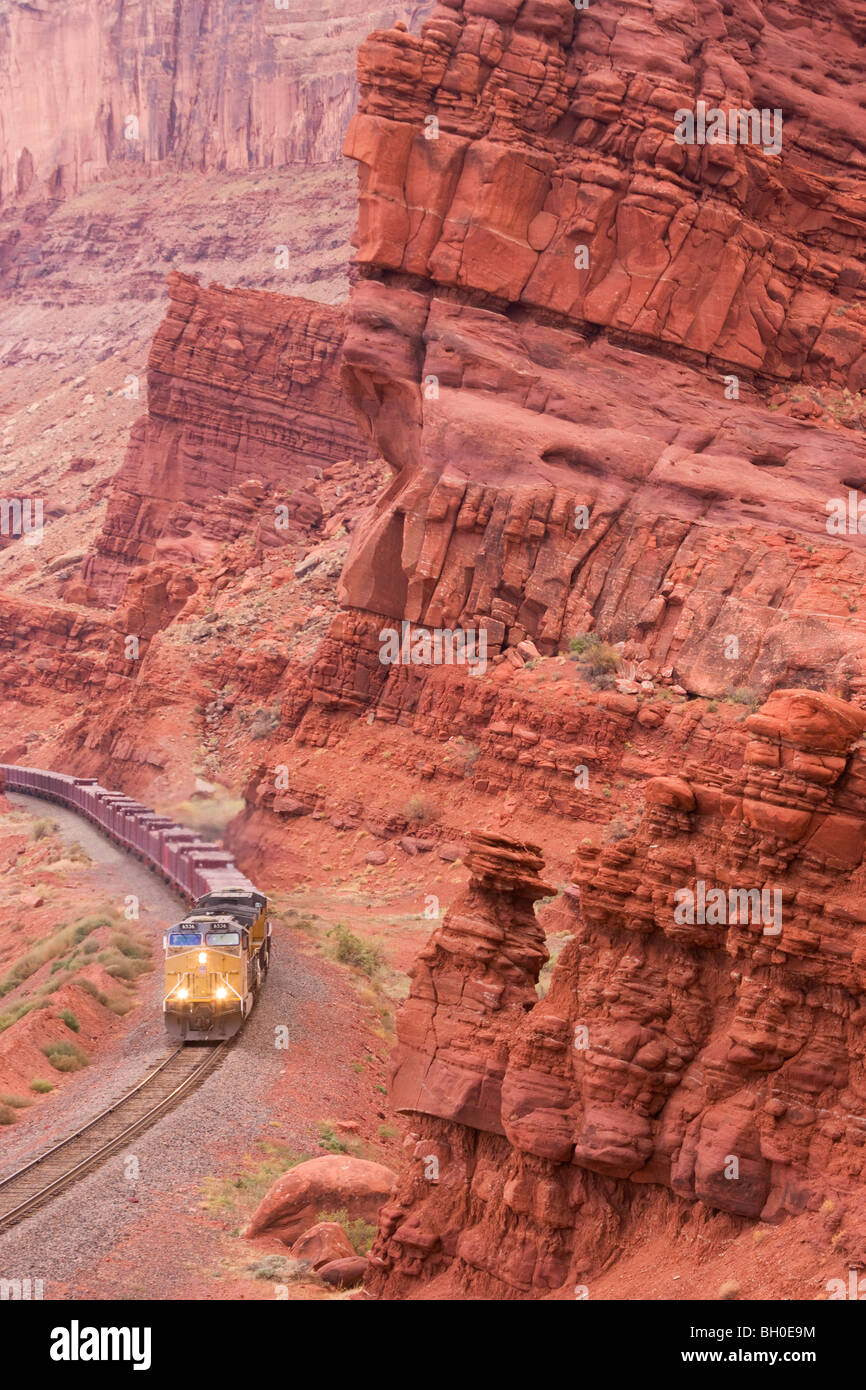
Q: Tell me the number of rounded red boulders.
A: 3